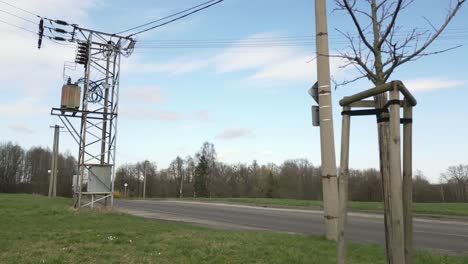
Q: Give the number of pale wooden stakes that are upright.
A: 3